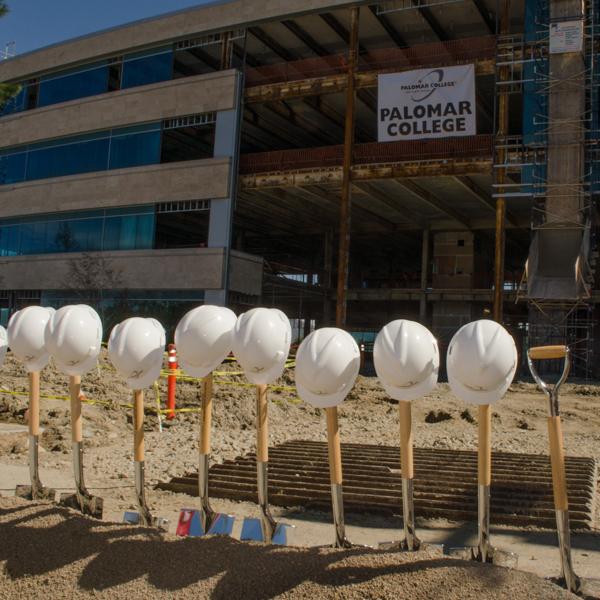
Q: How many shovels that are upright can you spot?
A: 9